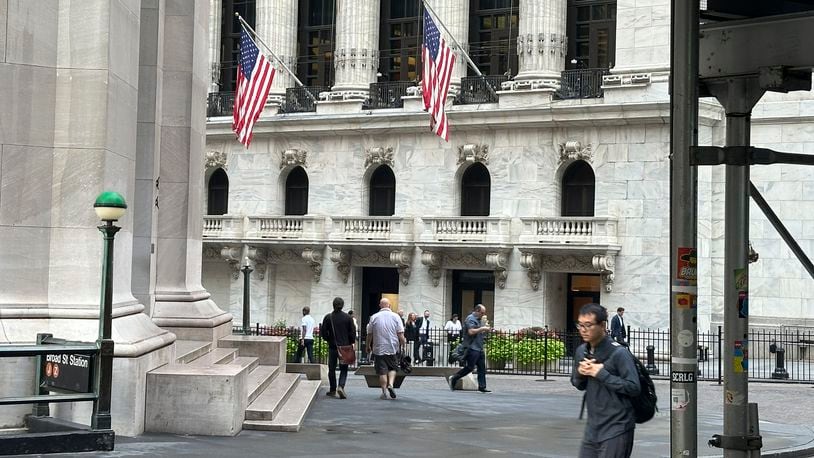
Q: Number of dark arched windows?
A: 5